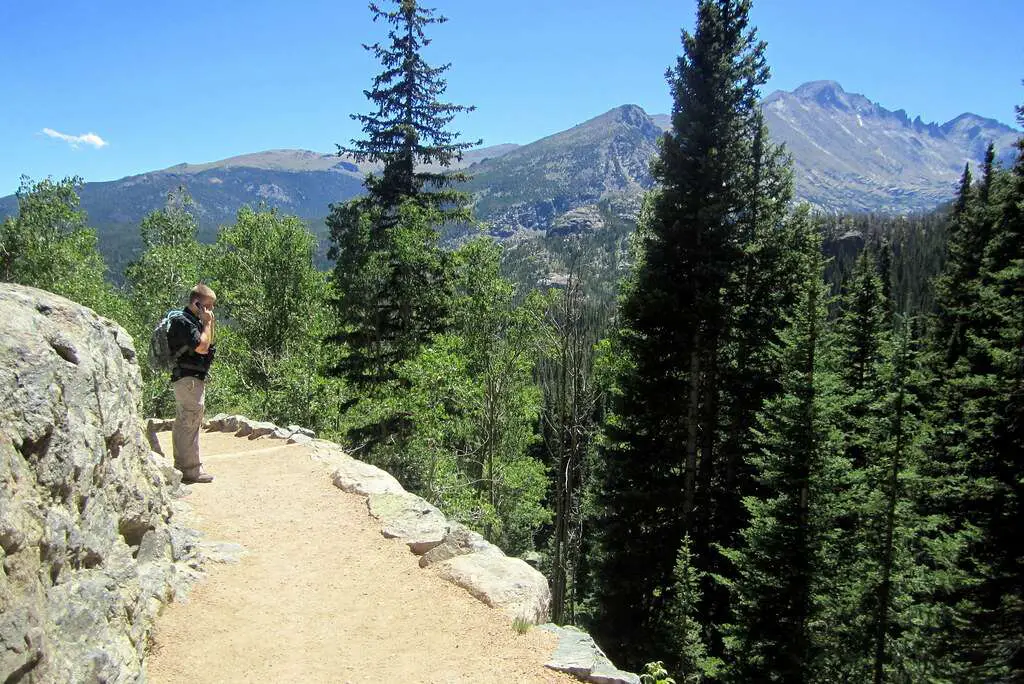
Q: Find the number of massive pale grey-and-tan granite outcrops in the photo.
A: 1